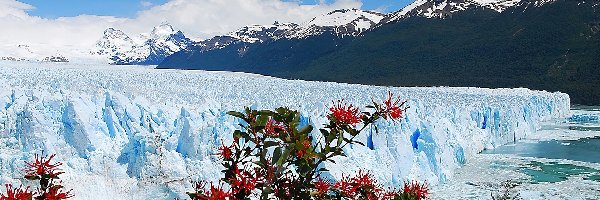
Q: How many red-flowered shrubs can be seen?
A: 2